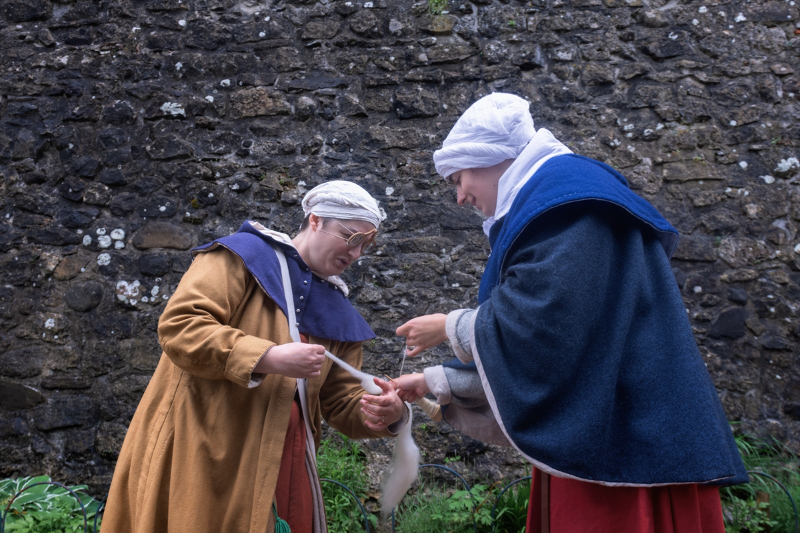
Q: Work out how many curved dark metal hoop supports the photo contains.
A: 6